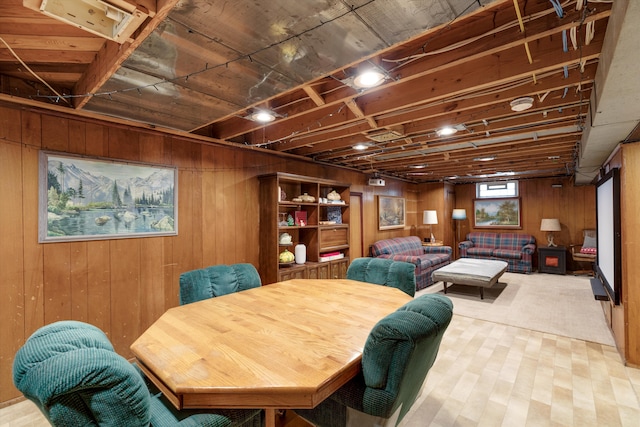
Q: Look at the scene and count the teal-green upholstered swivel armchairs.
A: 4